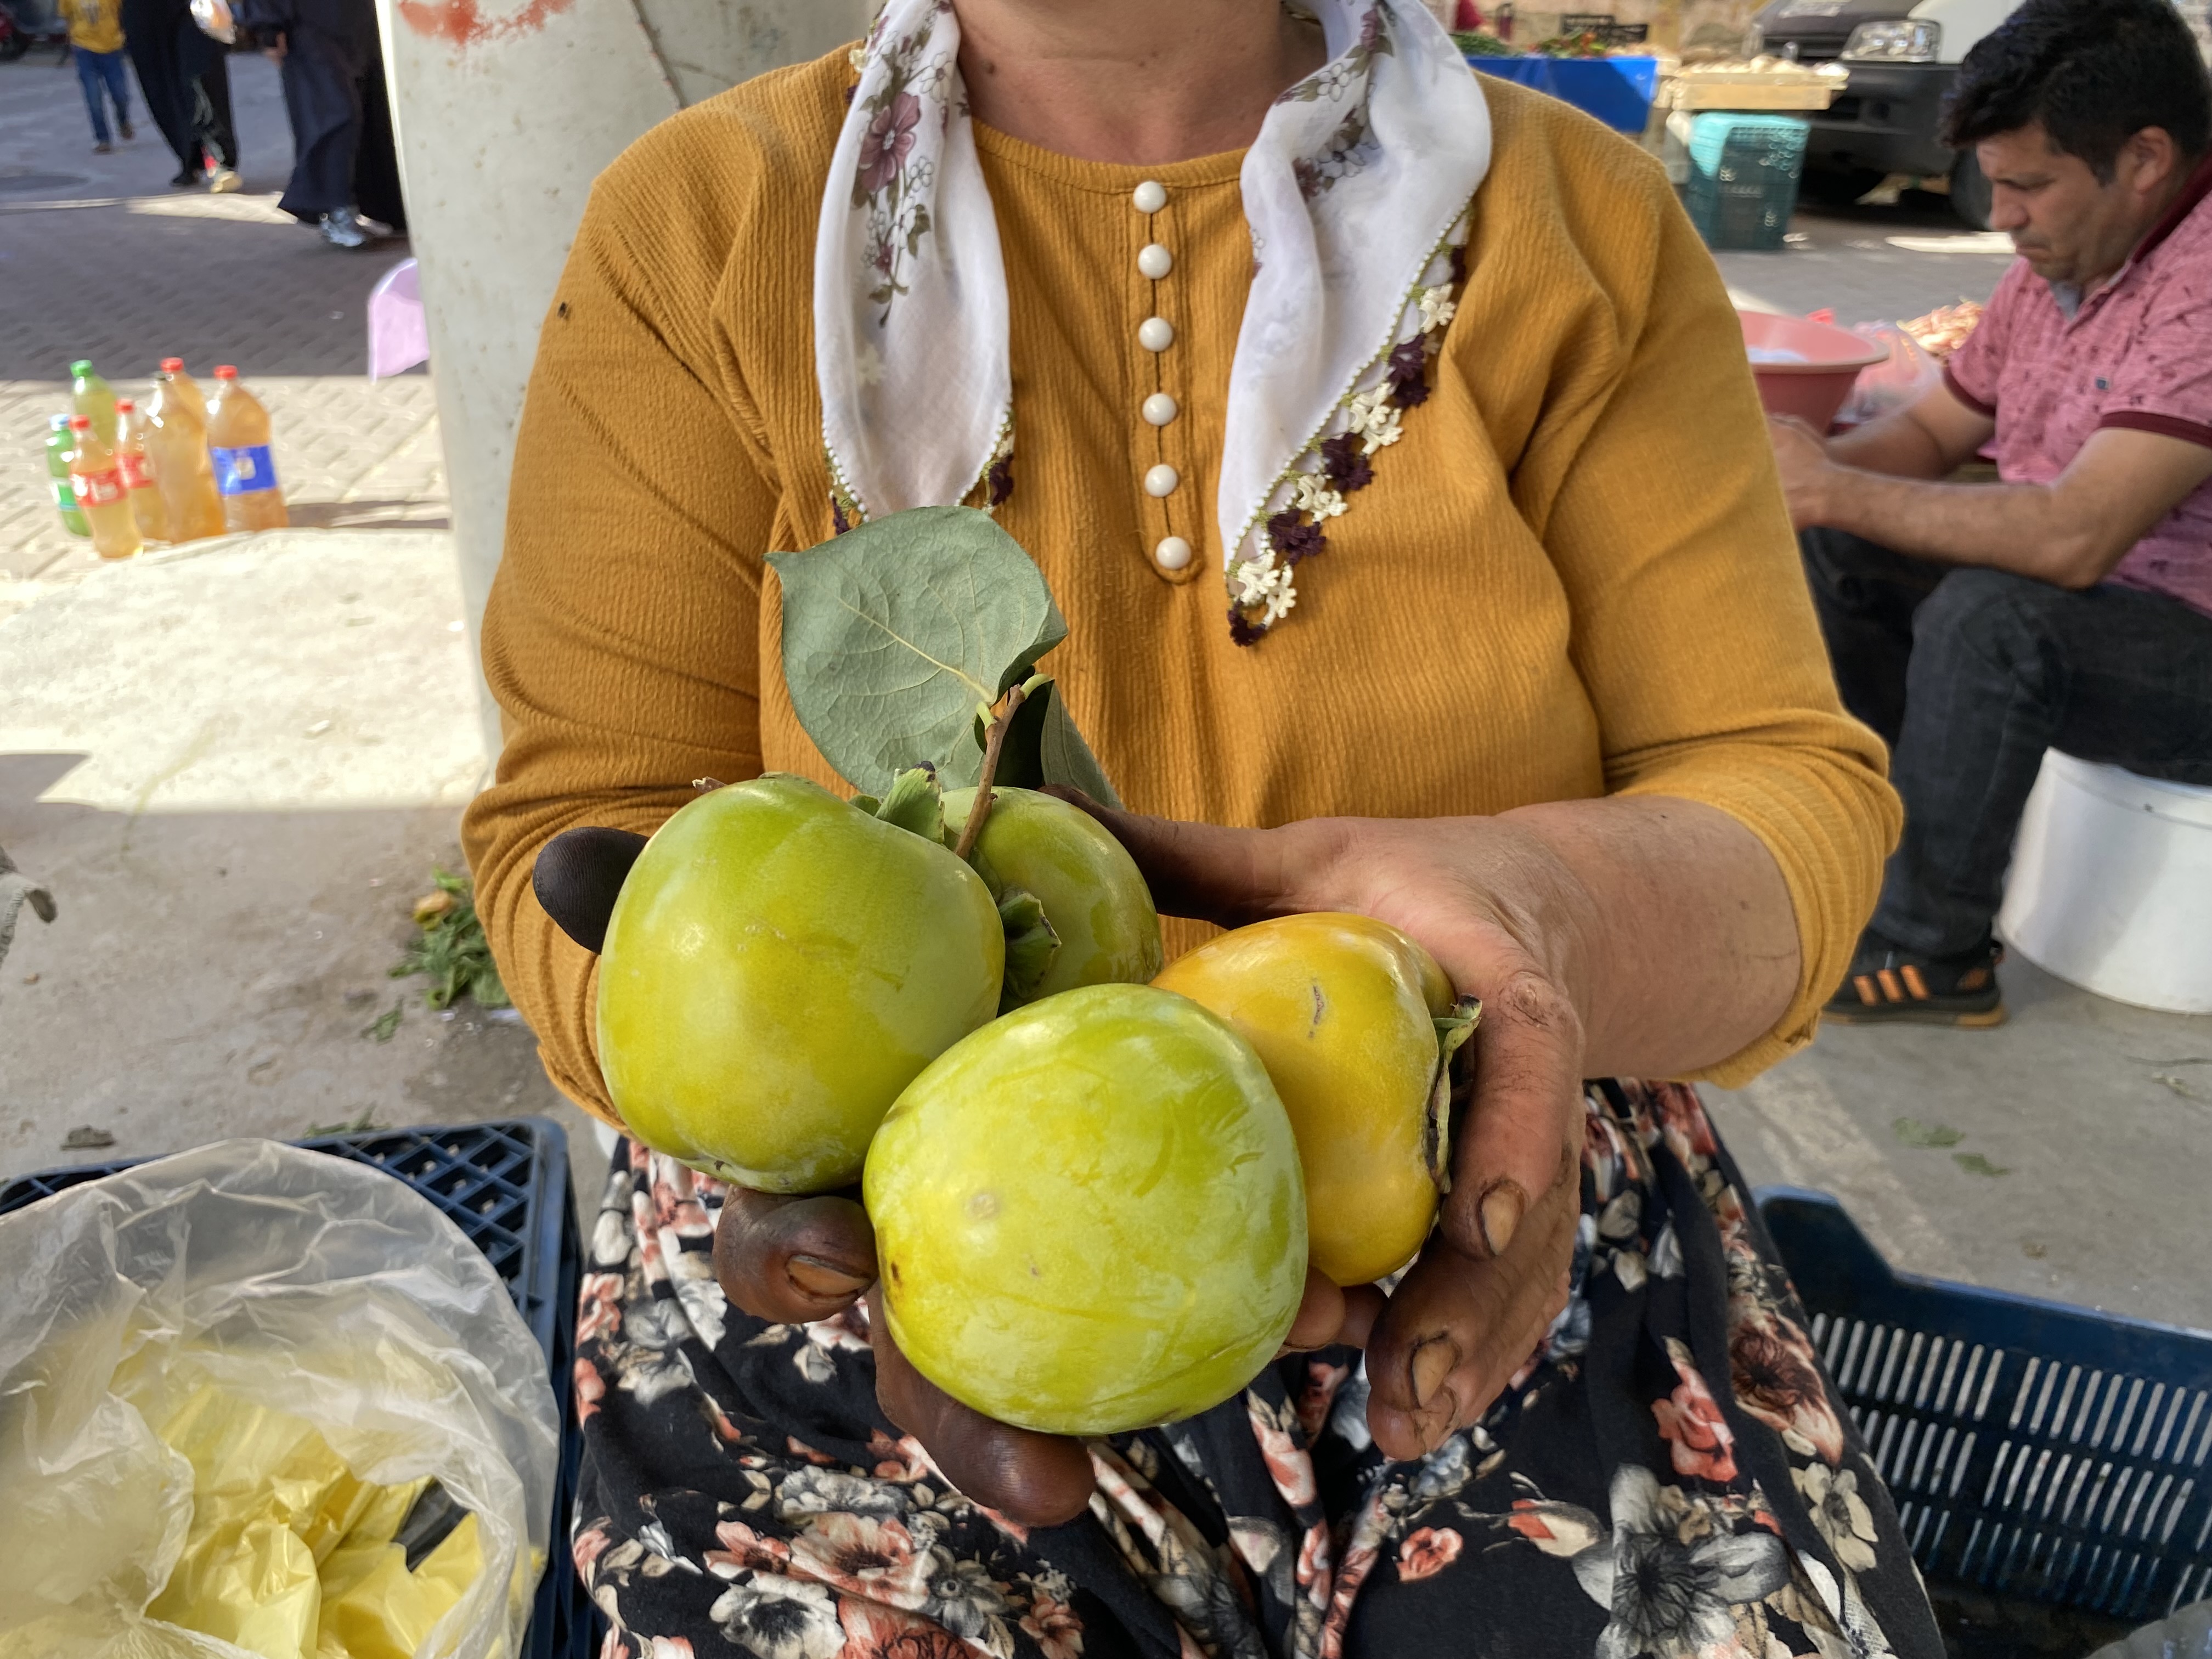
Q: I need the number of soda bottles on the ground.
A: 7